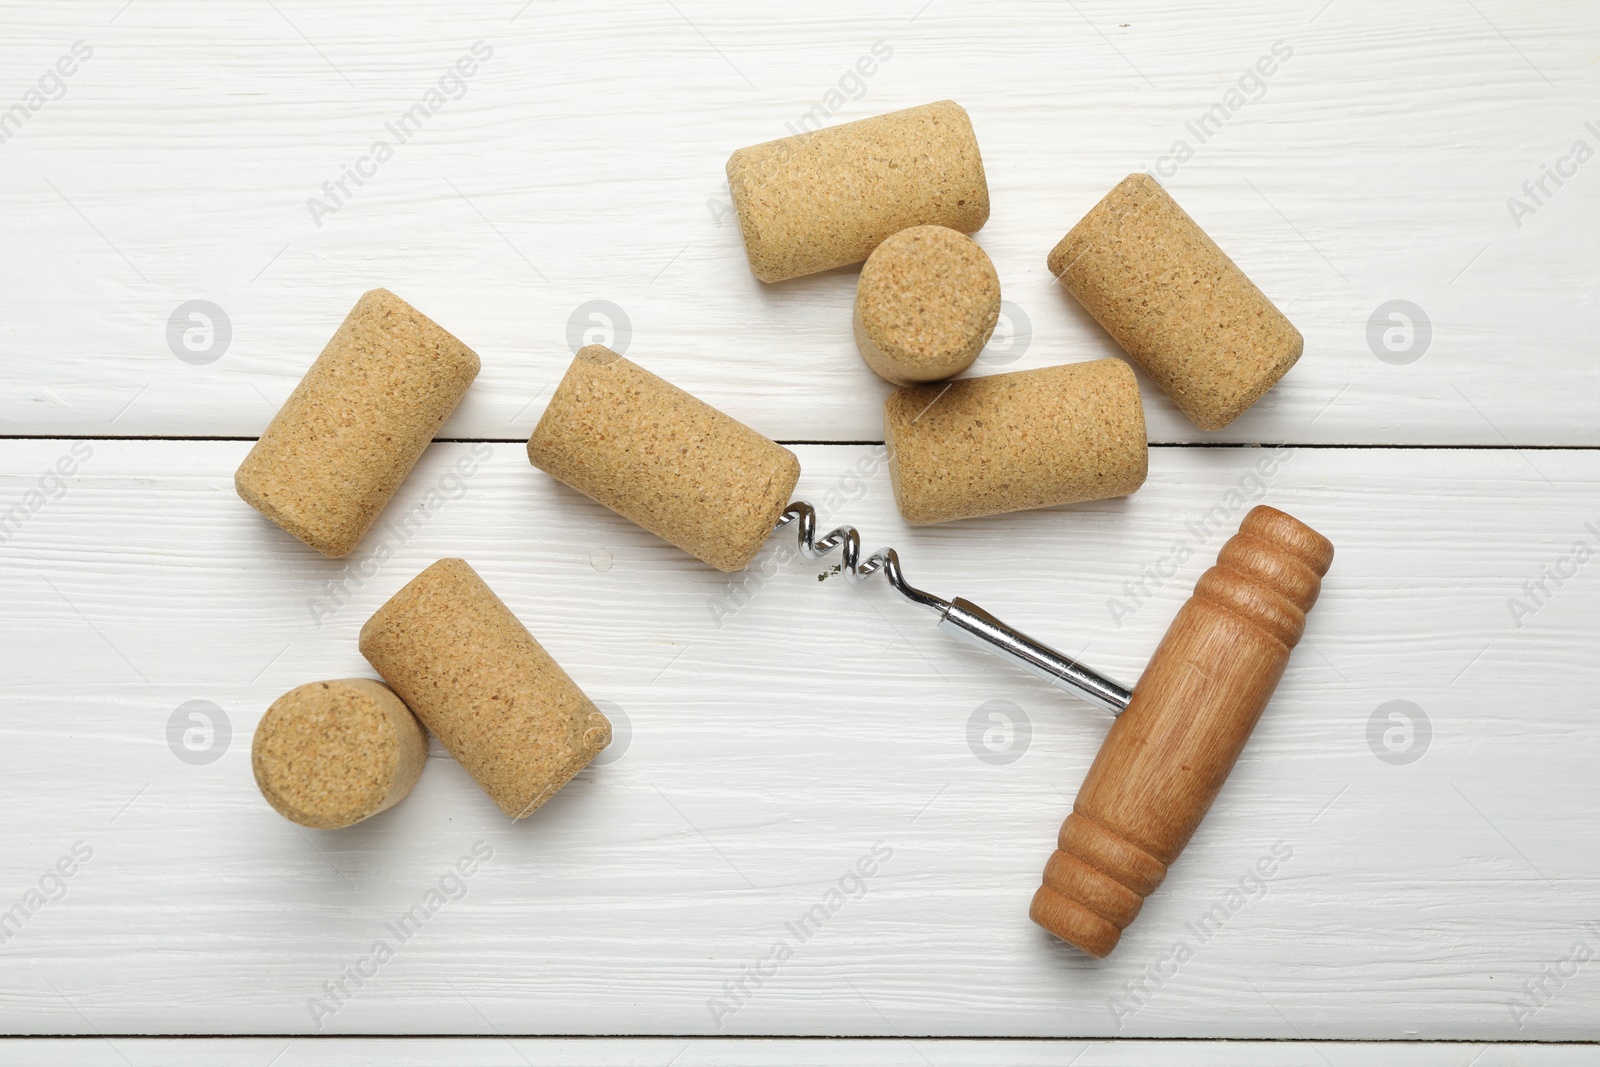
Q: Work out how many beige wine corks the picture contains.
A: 8